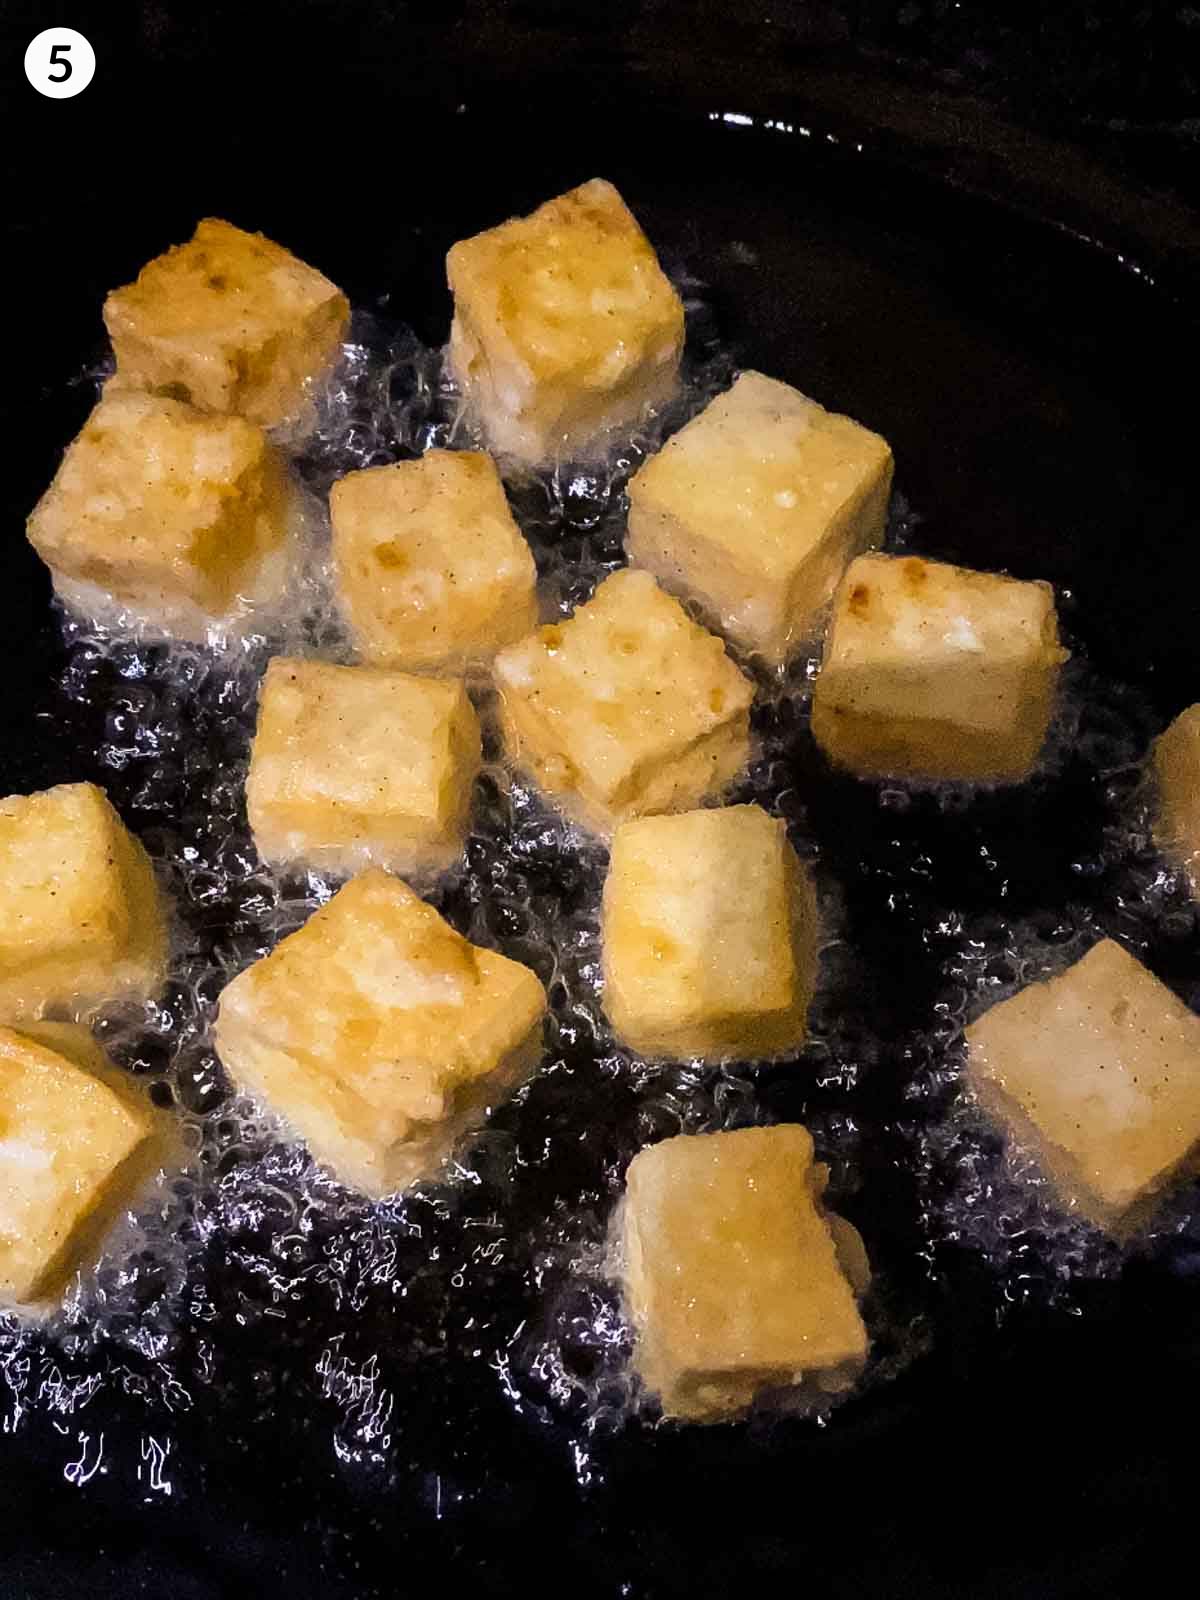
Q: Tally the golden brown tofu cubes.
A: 15